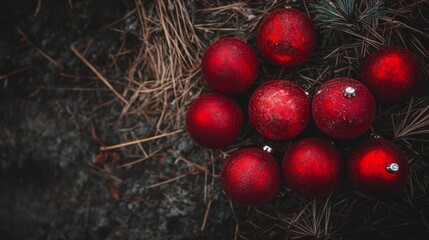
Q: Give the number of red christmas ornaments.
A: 9